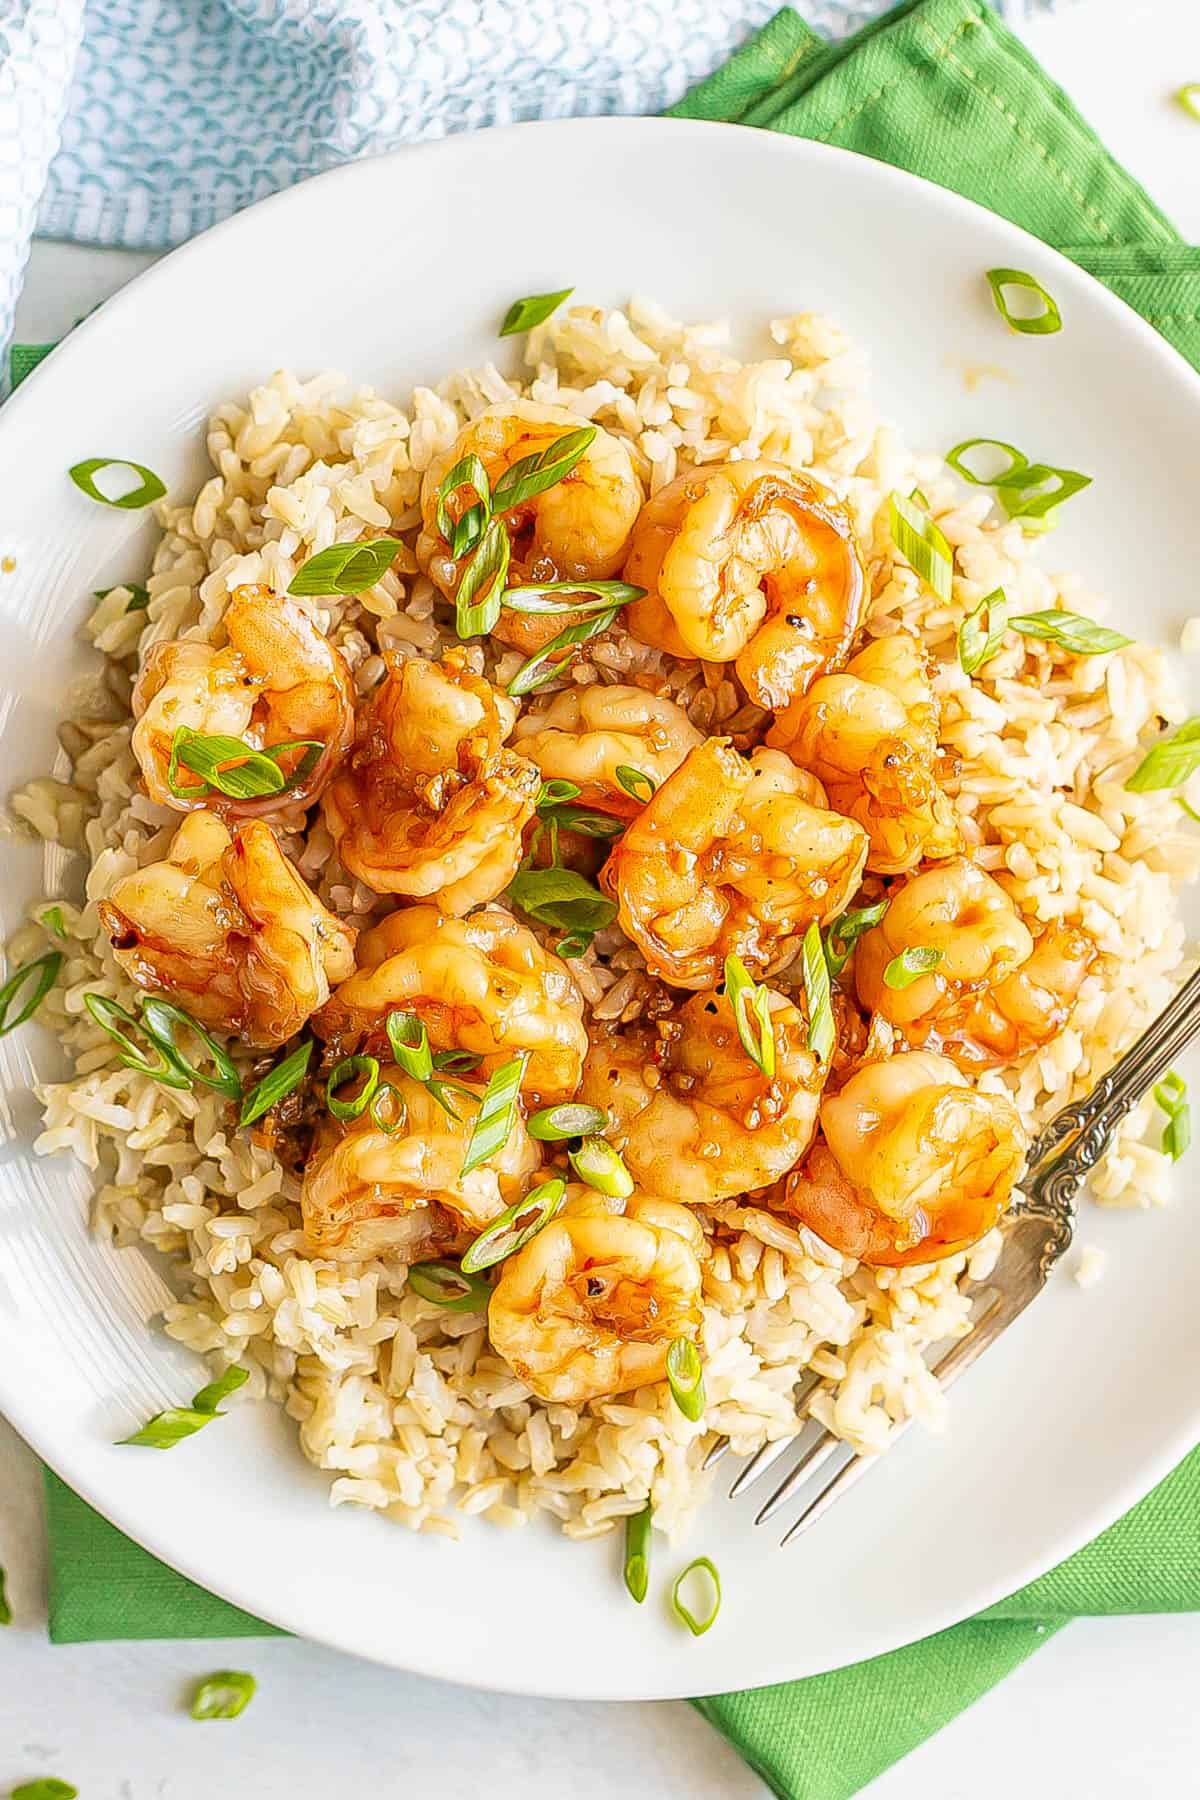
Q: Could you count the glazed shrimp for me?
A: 14